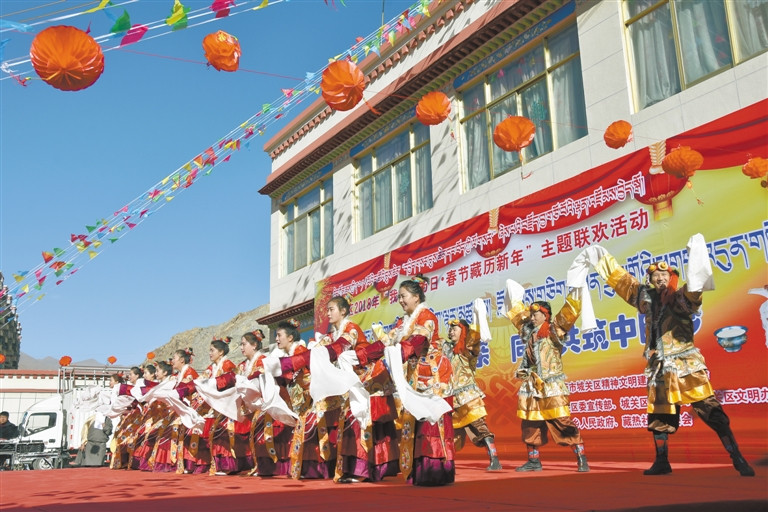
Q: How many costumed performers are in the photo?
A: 13